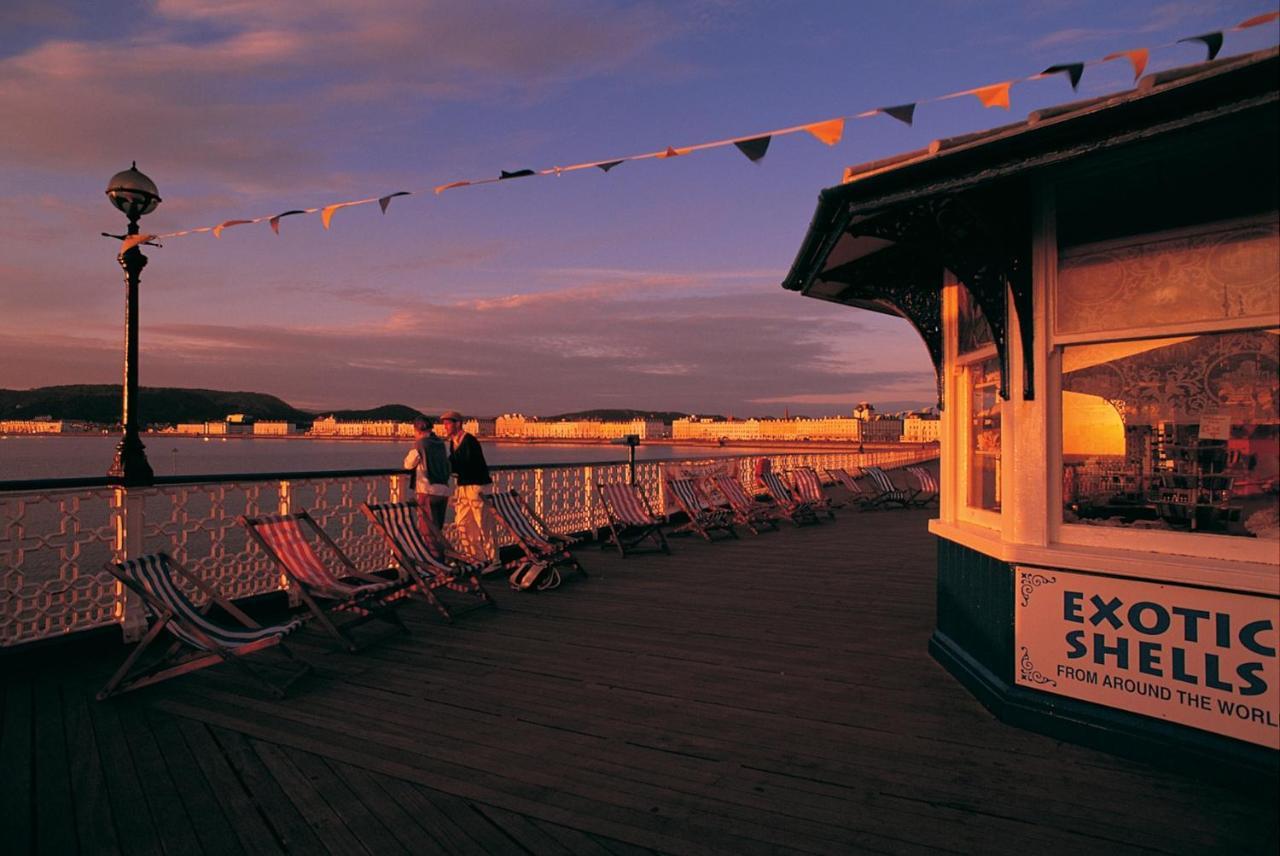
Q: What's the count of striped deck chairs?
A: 12